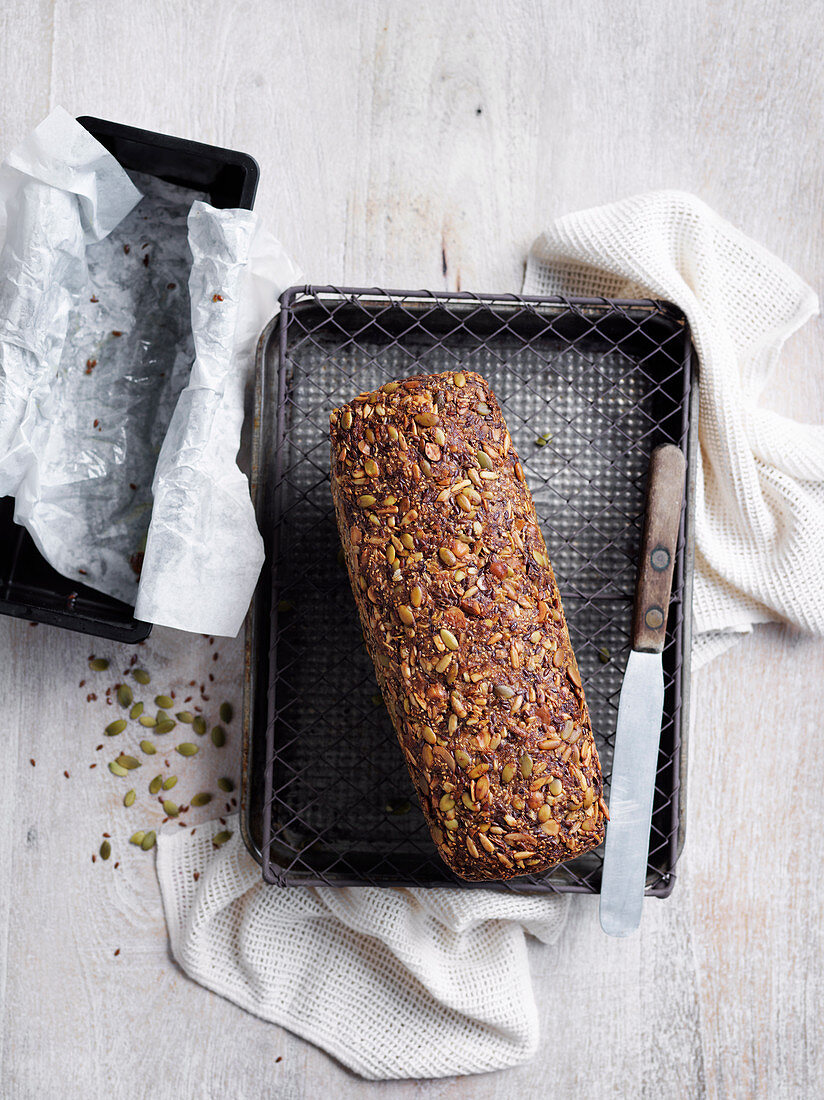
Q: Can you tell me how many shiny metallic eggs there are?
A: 0